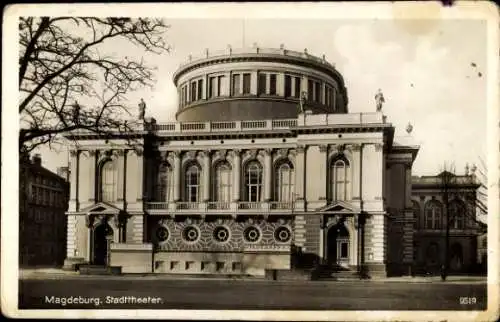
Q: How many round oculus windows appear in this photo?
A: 5